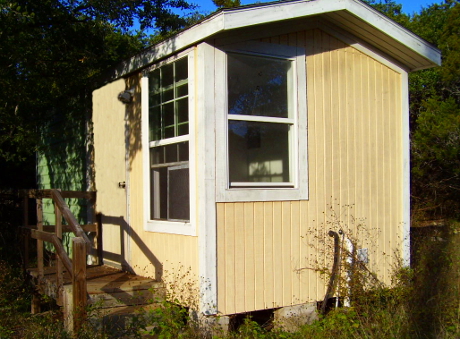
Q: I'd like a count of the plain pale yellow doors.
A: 1